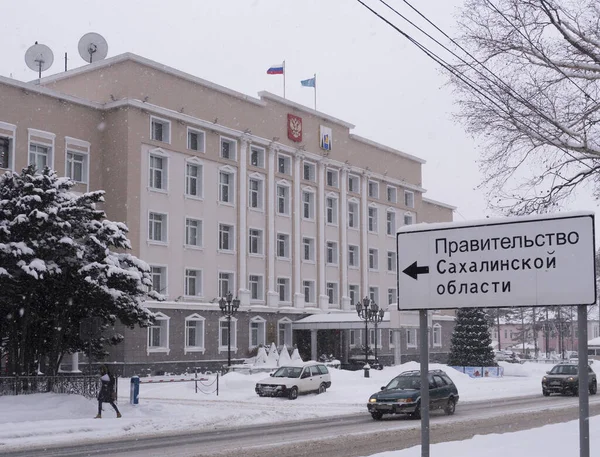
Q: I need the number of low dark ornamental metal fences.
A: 1